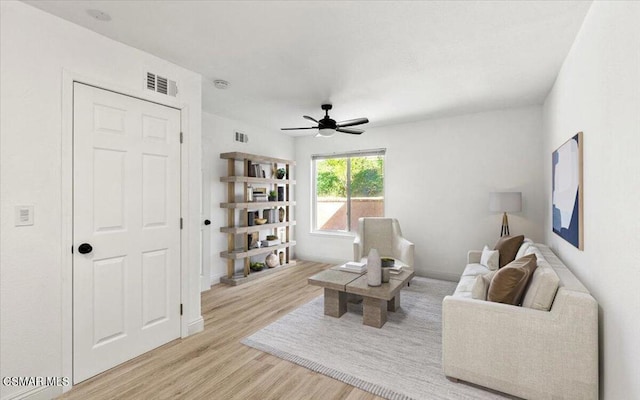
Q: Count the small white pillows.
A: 2